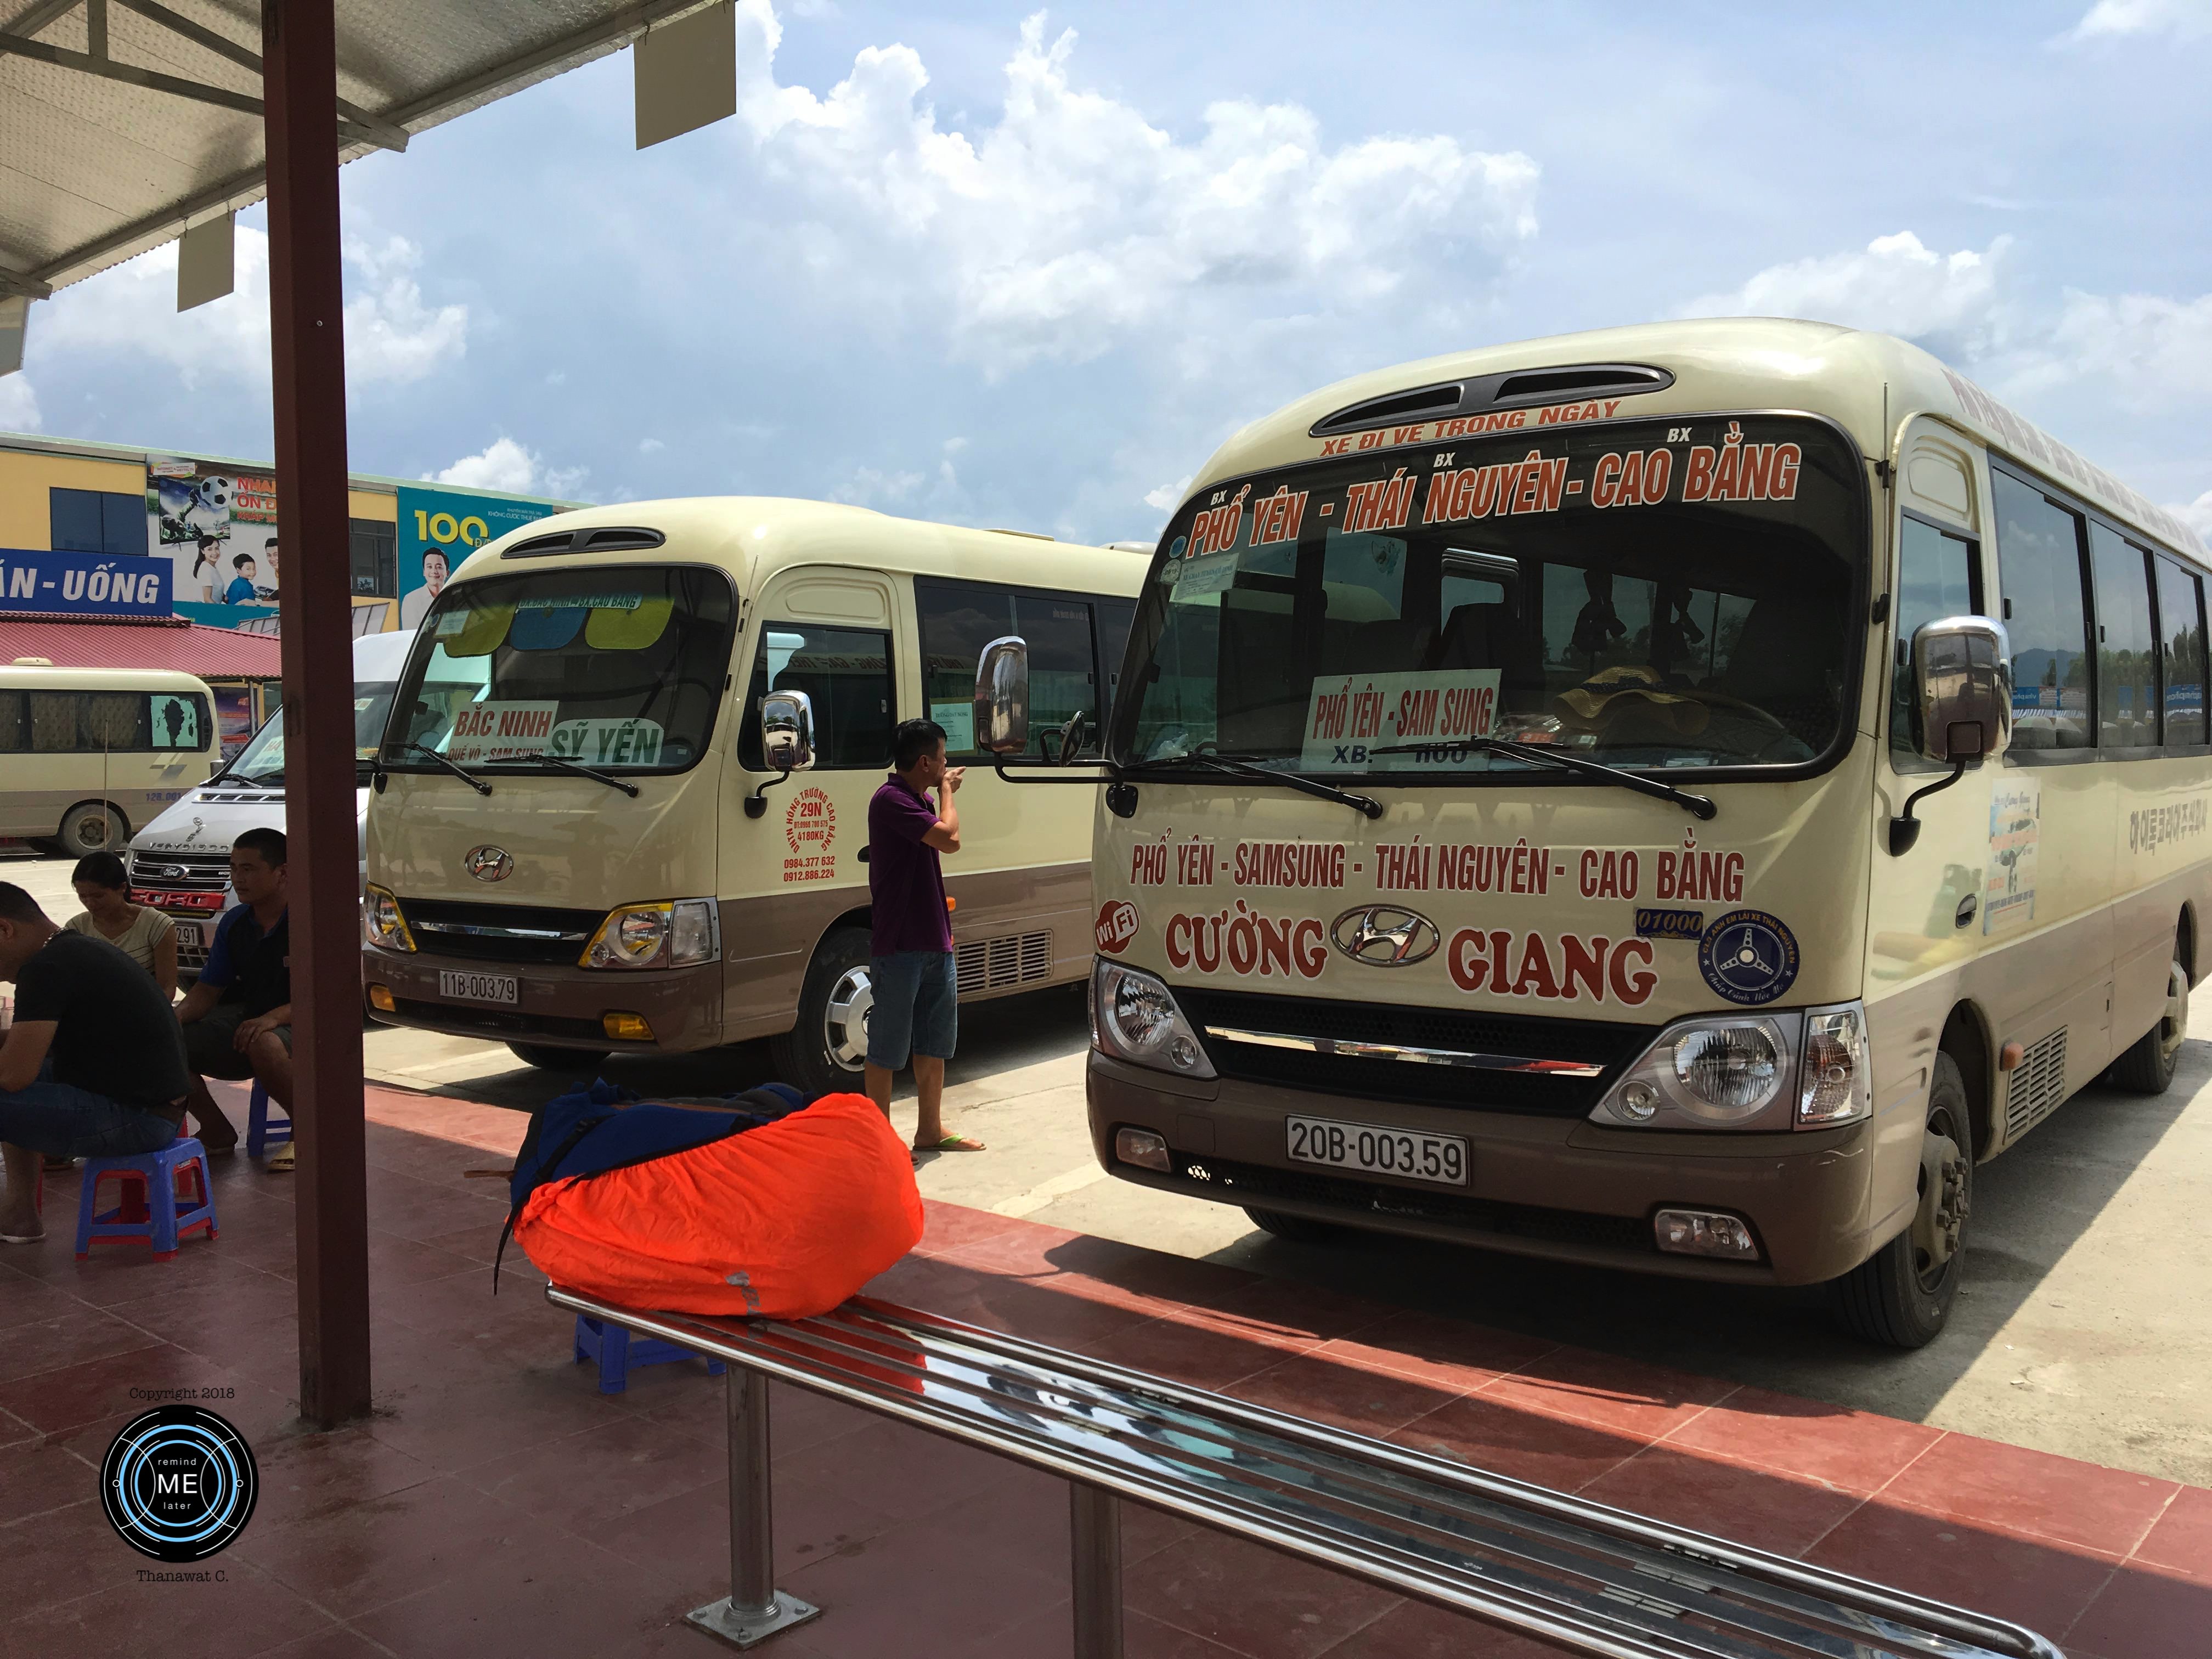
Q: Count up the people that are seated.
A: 3